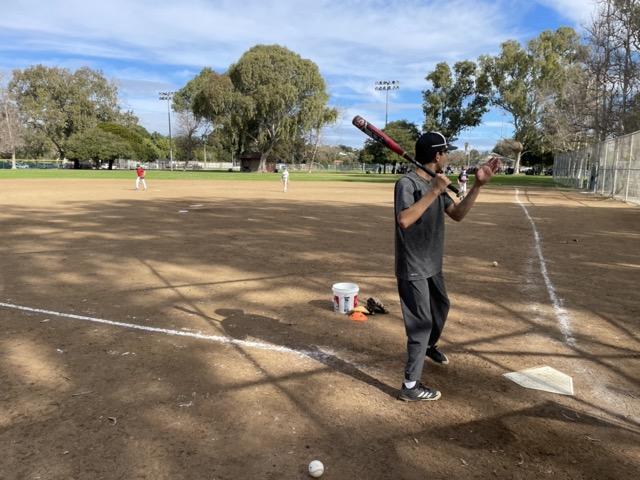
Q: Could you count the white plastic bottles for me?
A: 0